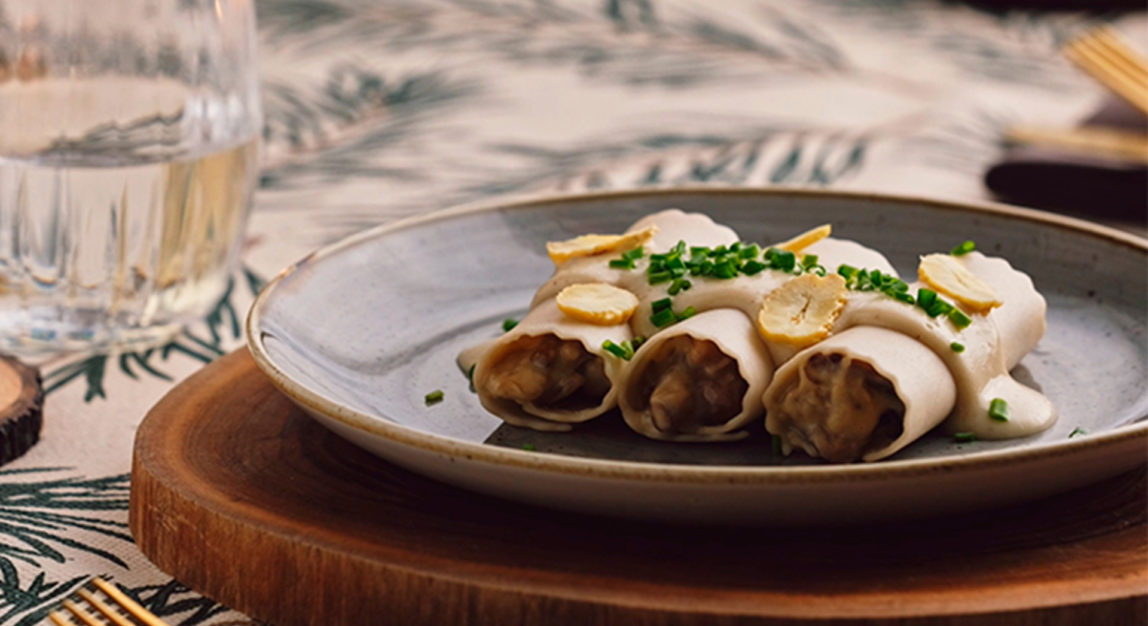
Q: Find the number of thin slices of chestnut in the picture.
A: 5